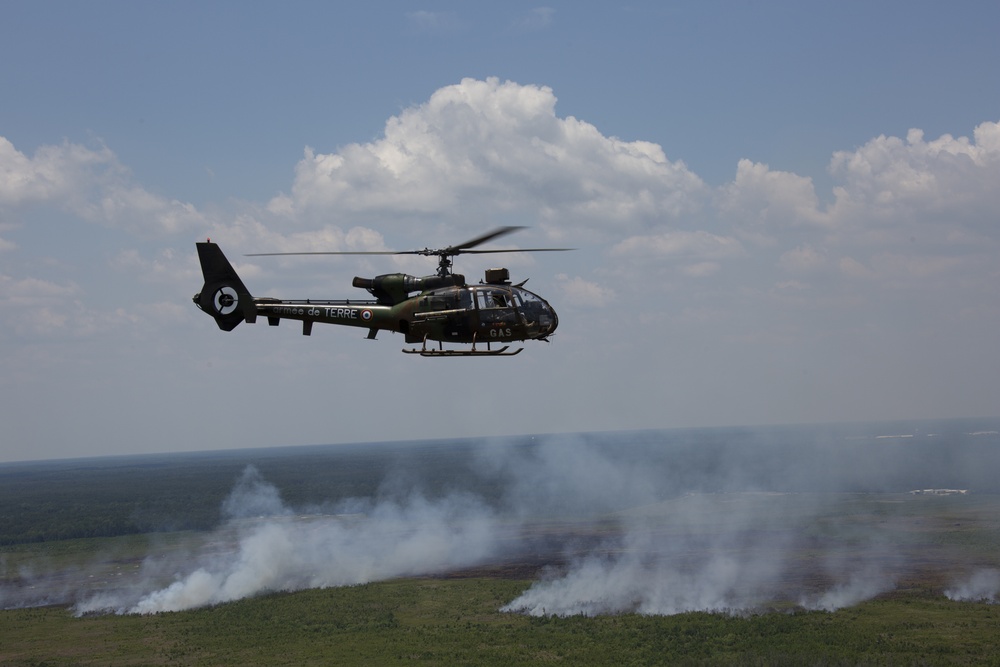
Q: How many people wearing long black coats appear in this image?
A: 0